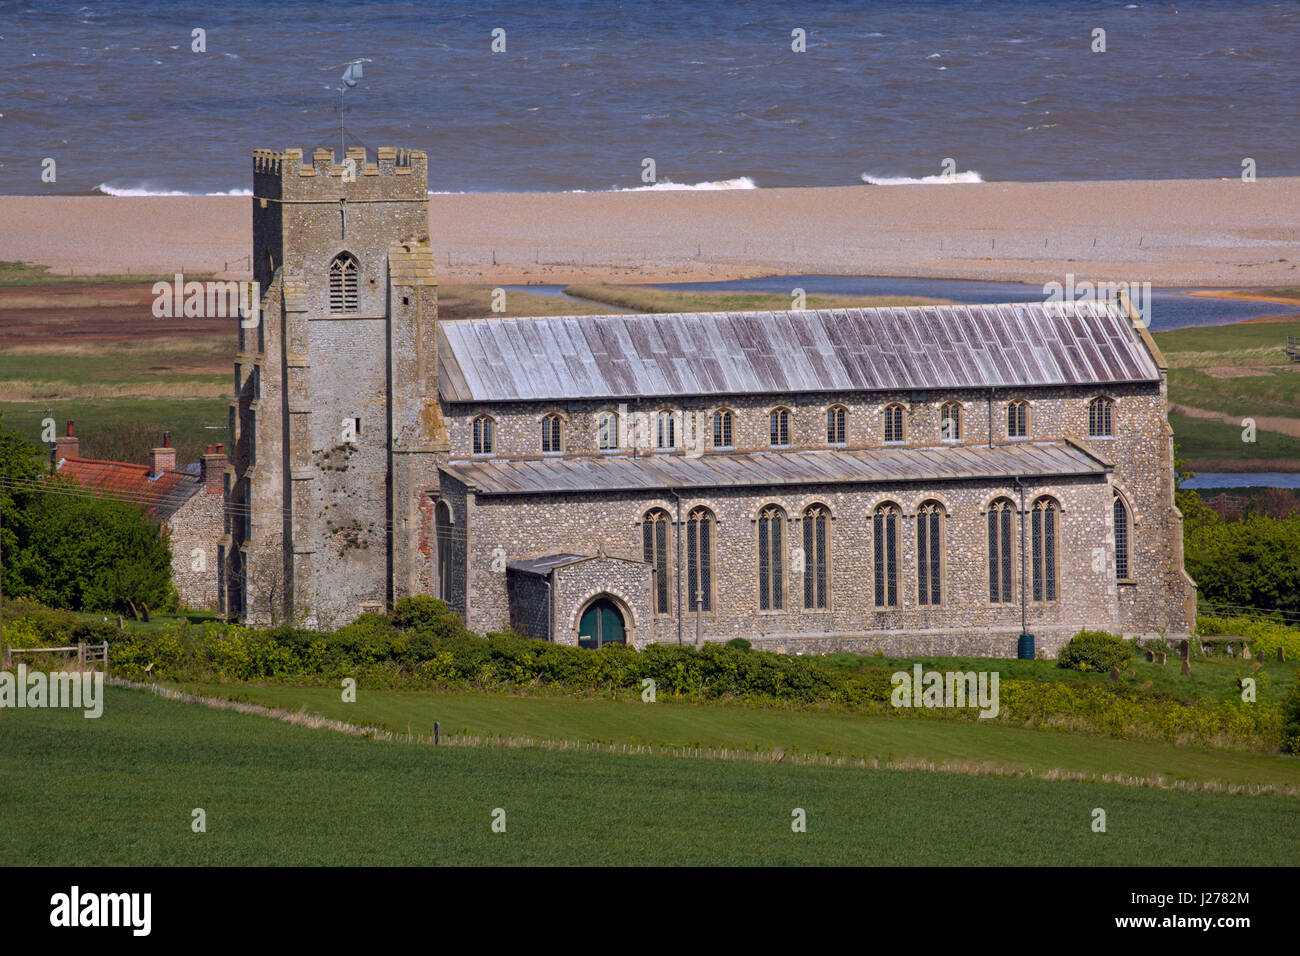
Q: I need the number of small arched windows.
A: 11